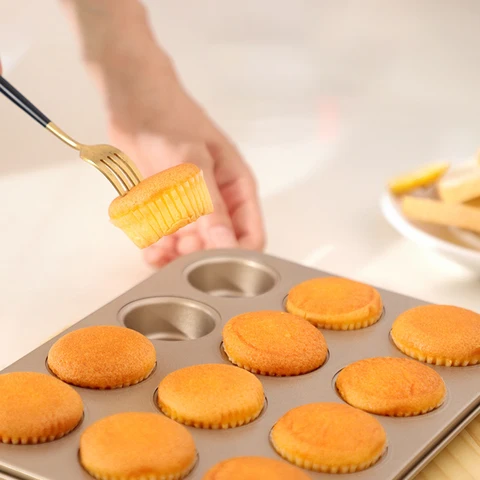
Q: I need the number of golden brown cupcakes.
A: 11